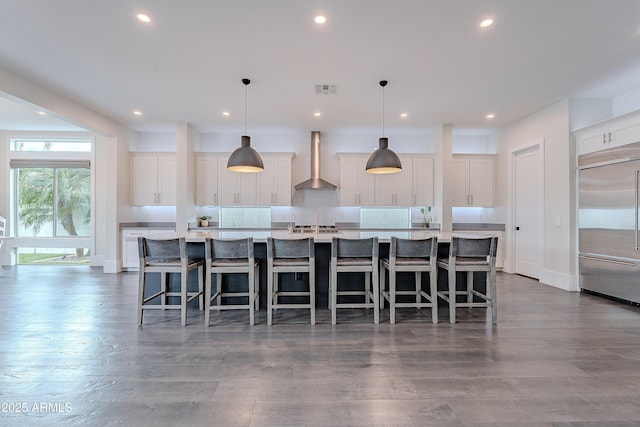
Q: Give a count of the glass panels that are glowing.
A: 2